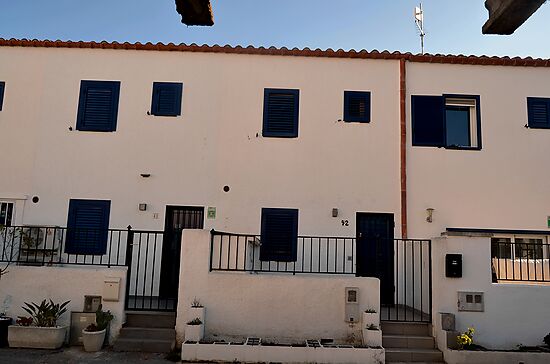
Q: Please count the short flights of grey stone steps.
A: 2